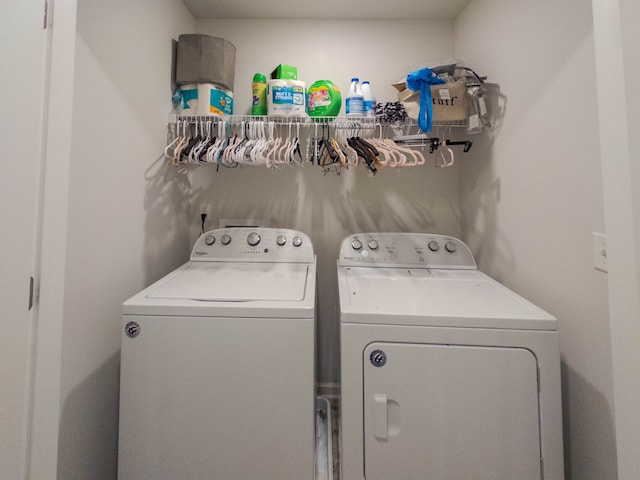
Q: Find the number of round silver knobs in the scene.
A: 9